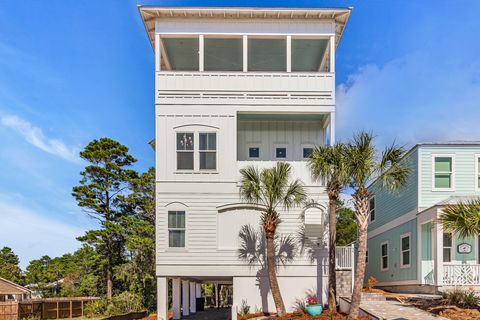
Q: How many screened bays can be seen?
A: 4